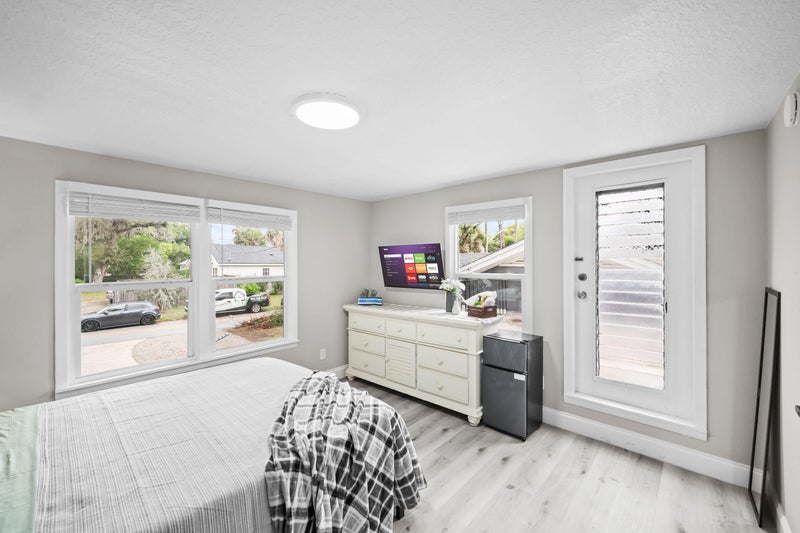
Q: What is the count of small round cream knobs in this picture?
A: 10